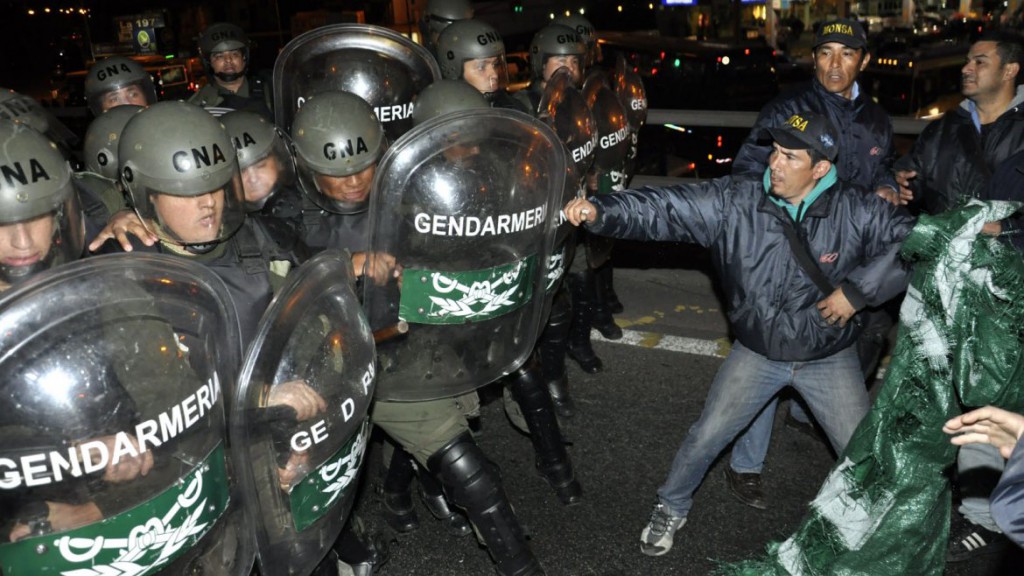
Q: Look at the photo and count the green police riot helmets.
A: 13